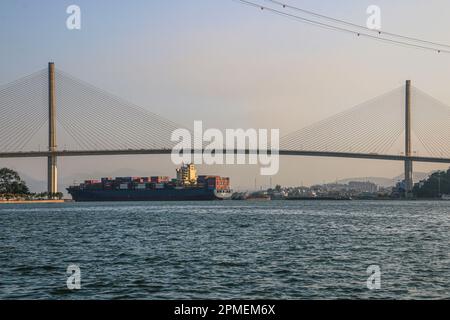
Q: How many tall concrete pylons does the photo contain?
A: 2